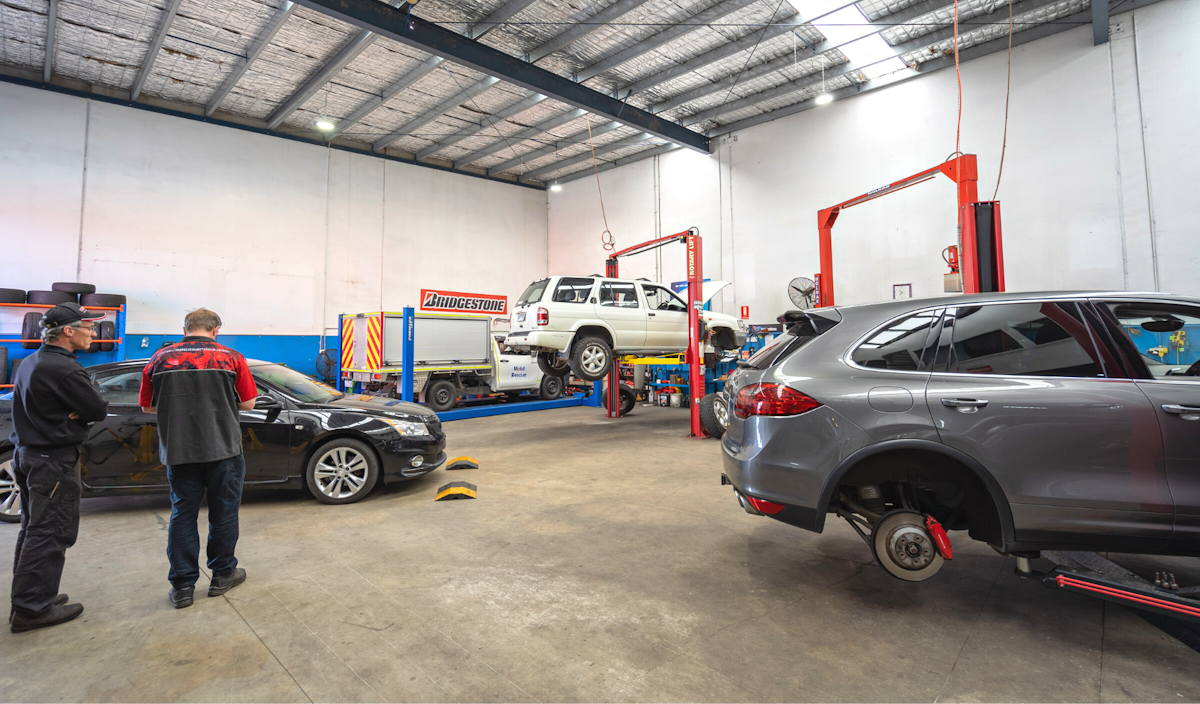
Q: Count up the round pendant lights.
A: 3